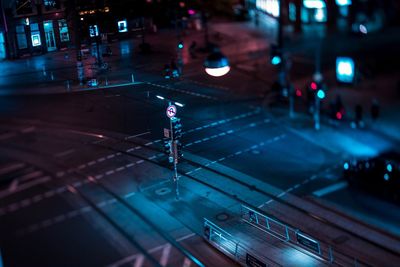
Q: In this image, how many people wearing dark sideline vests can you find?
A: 0